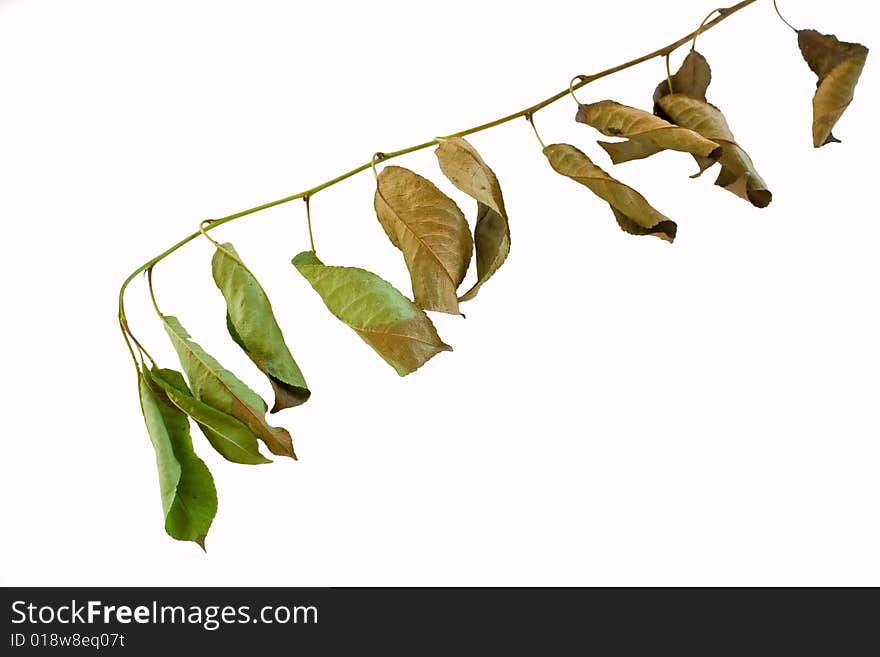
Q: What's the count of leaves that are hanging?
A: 12